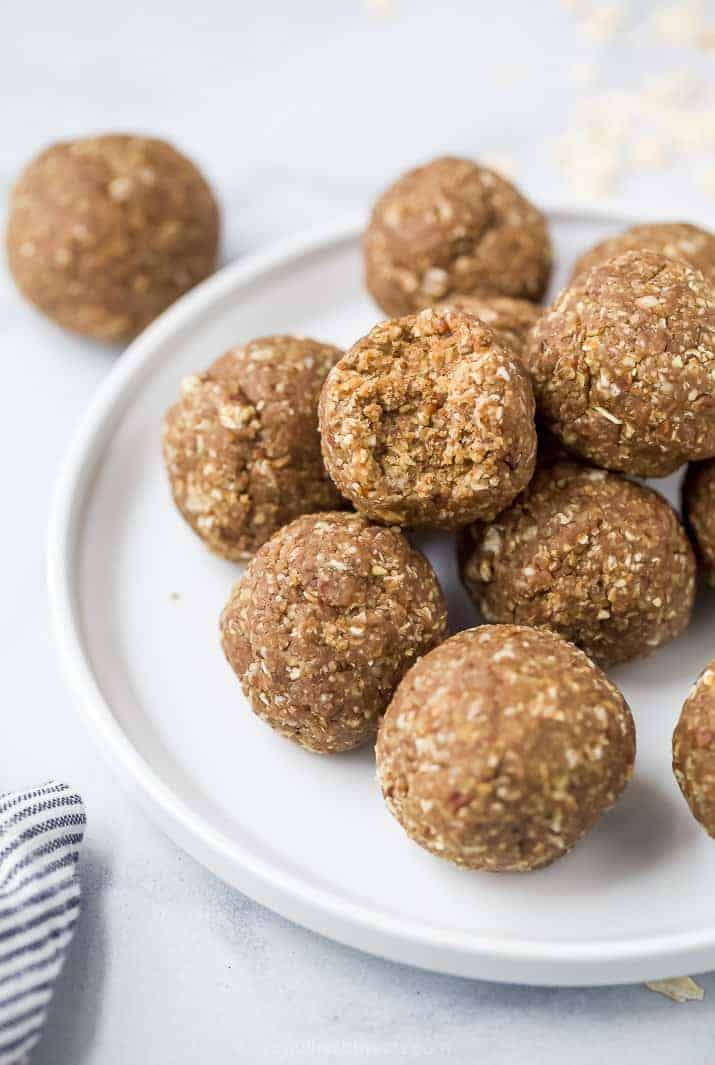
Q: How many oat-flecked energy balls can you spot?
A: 12